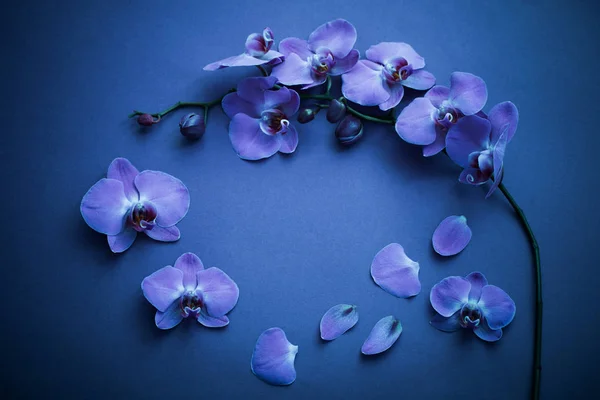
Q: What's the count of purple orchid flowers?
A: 9